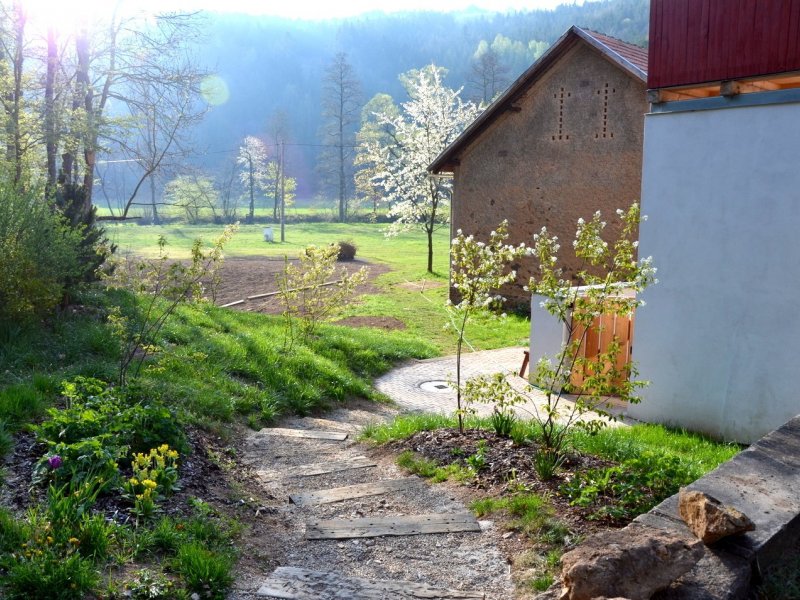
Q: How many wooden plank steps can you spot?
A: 5